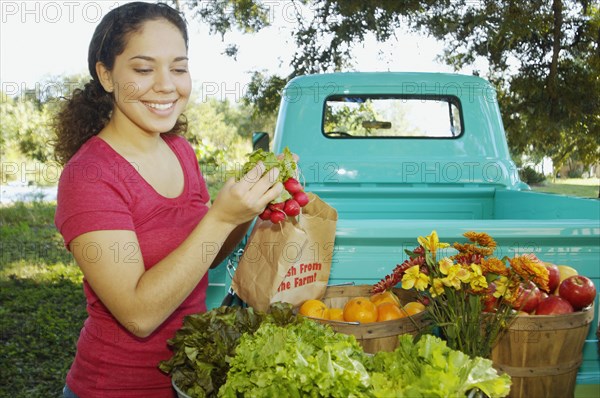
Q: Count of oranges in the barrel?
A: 6